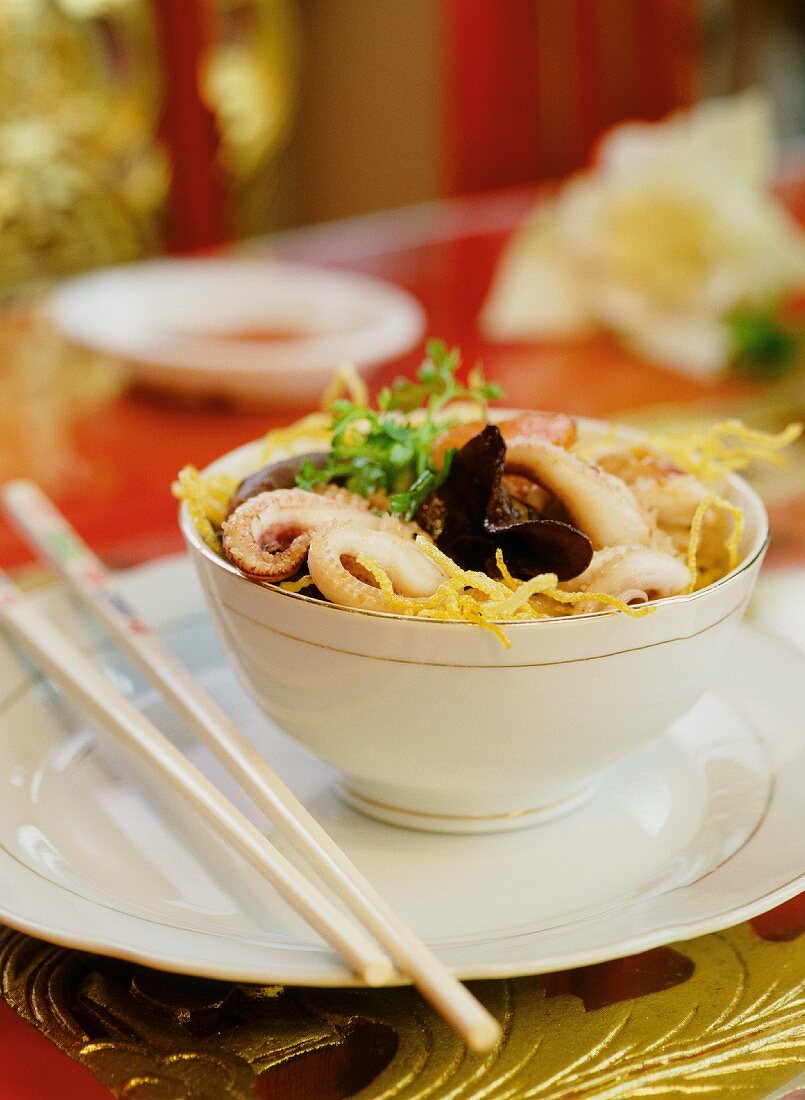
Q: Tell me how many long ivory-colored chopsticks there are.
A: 2